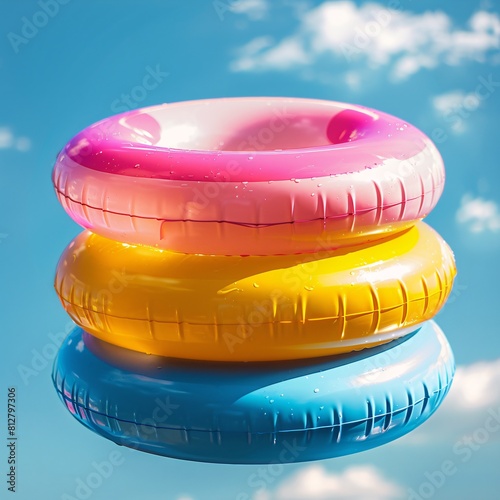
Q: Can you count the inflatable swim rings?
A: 3